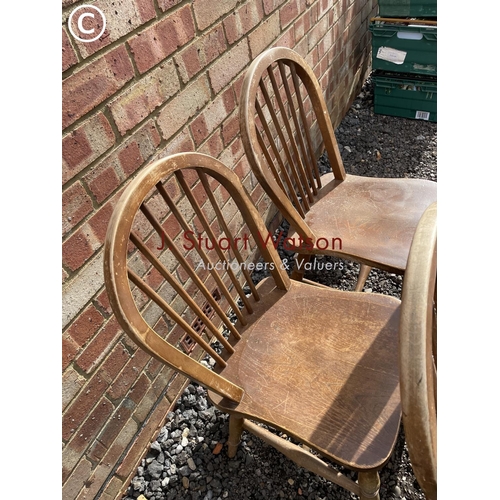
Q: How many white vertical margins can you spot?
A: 2